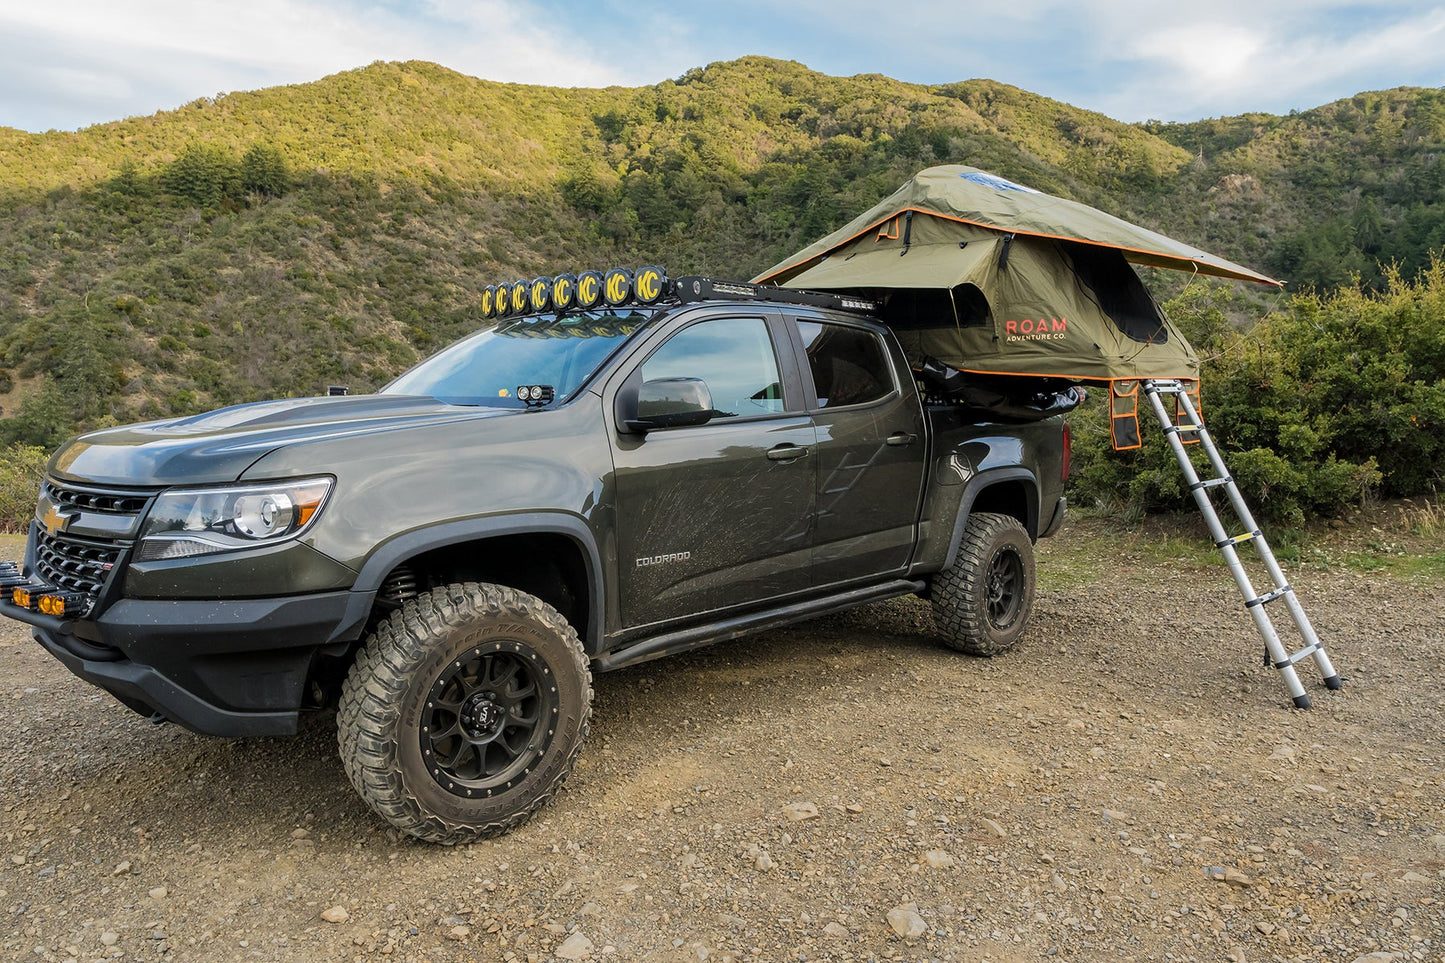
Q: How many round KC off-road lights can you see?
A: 8